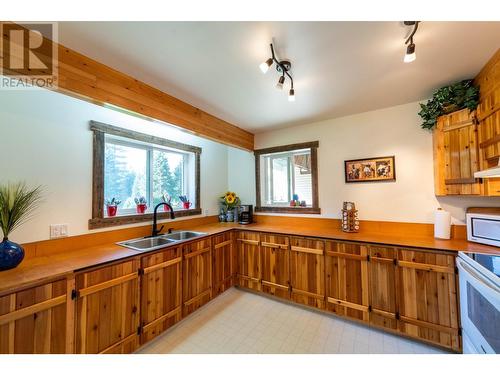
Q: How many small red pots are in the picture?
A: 4